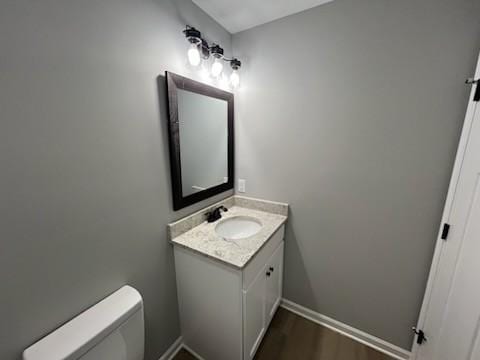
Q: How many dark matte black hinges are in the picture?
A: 3